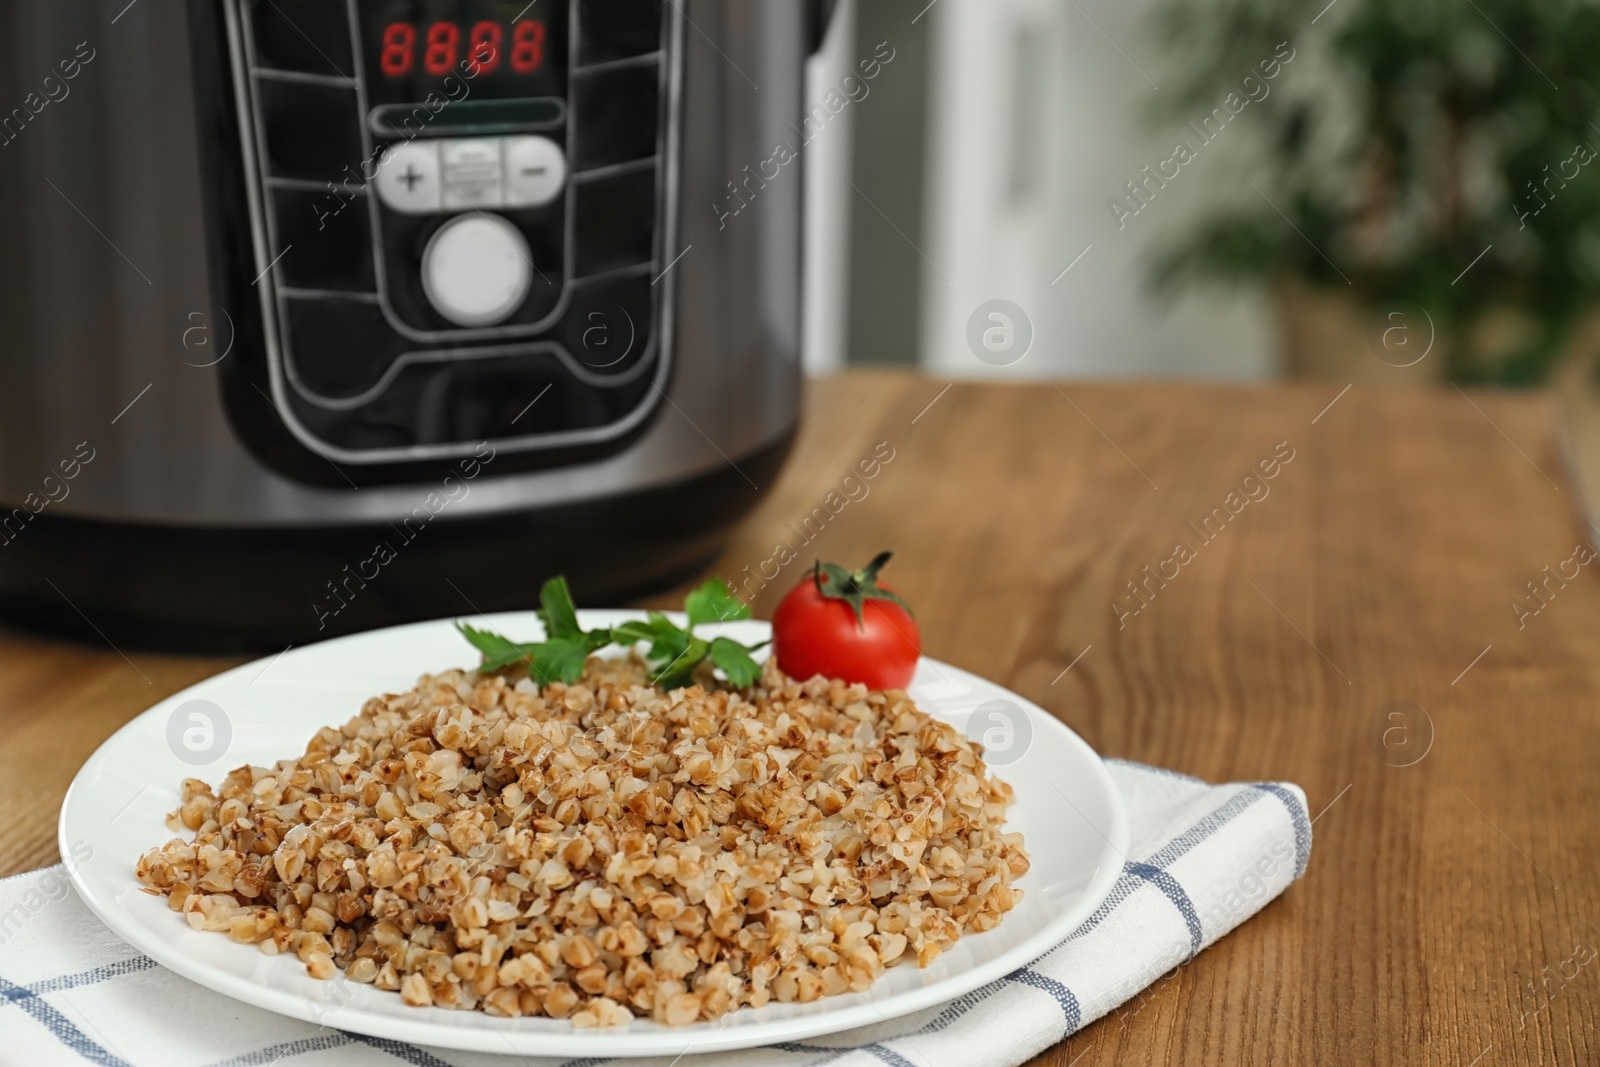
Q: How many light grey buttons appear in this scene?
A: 4